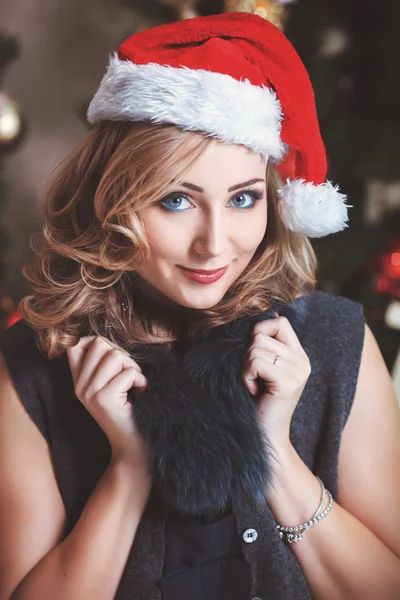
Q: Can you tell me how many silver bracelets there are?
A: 2